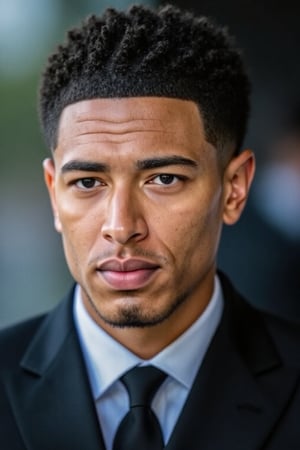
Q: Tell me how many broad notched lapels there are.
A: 2